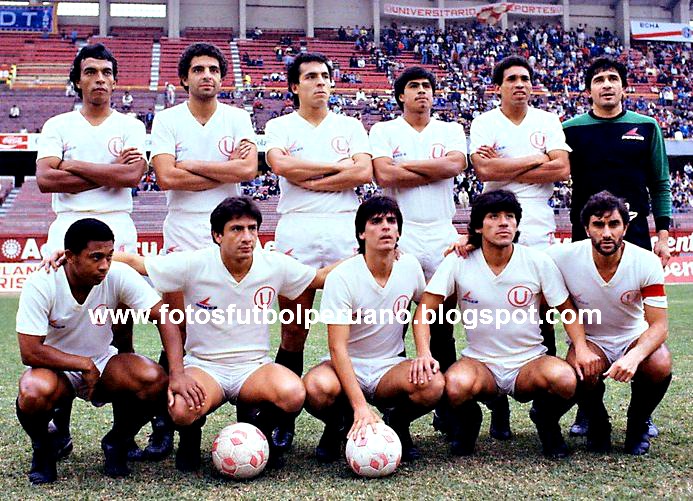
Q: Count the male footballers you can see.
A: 11